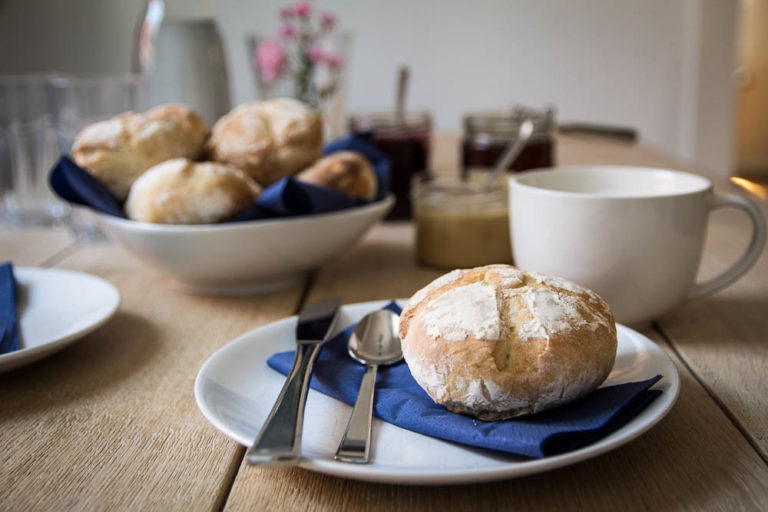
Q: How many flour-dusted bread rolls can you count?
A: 5